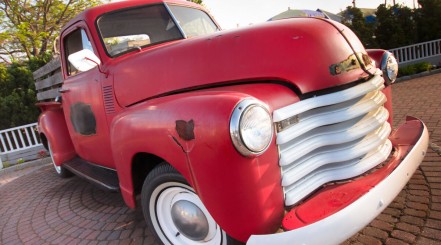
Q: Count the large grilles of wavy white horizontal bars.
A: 1